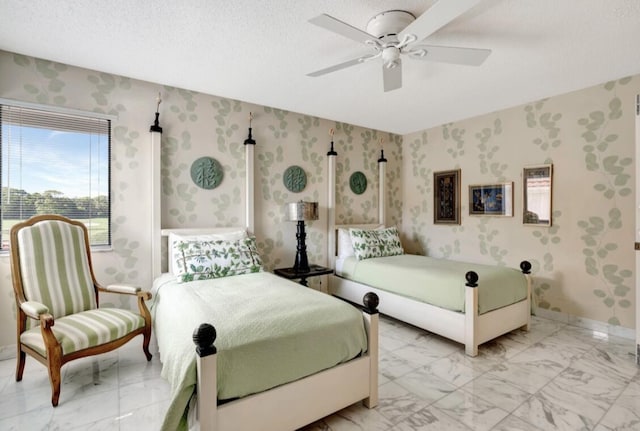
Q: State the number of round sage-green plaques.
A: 3